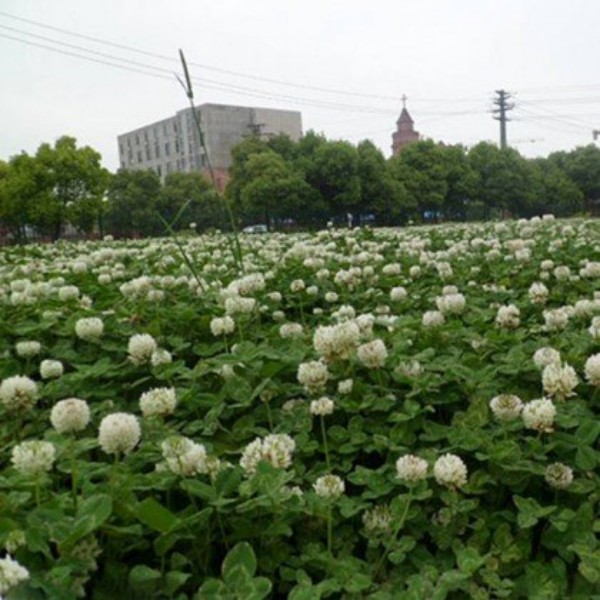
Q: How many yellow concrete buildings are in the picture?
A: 0